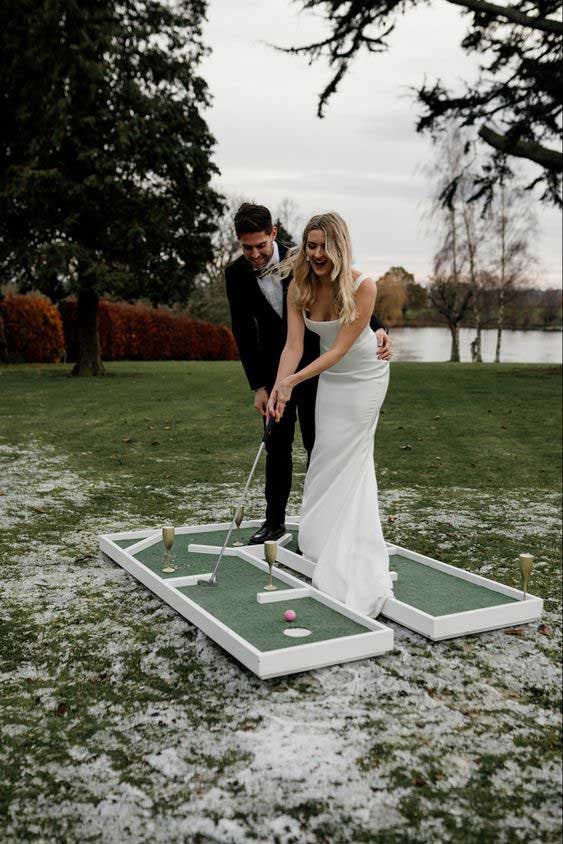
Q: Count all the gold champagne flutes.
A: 4